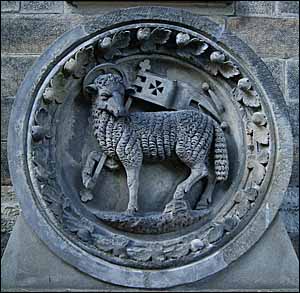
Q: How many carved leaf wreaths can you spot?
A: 1